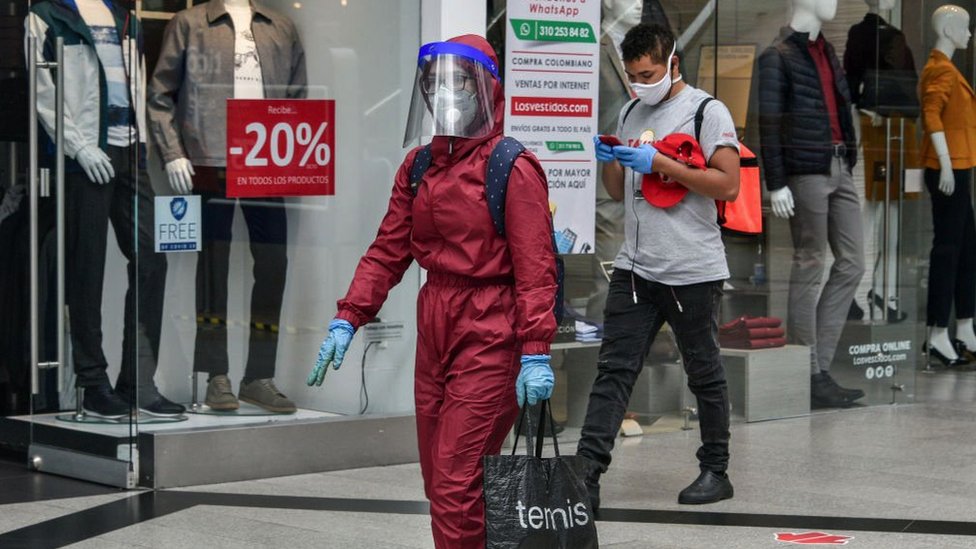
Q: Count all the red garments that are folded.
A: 3